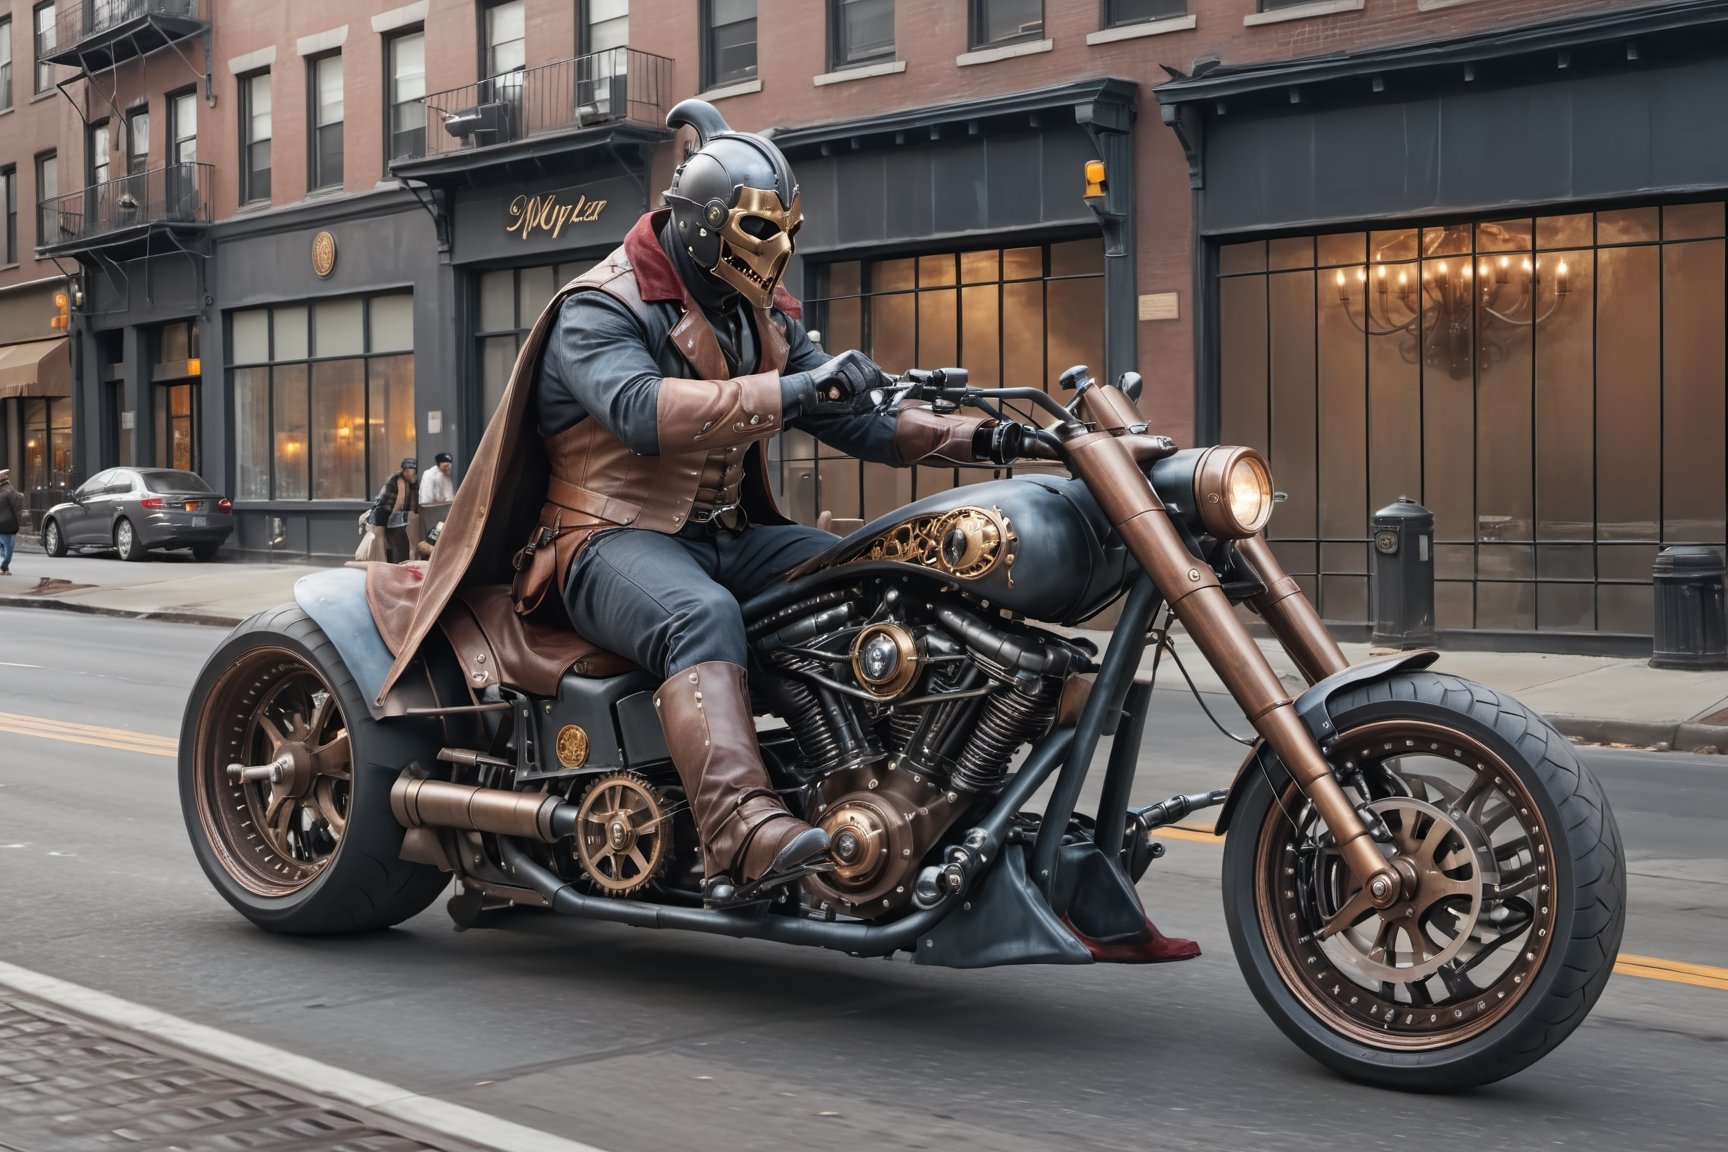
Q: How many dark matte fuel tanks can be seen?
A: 1